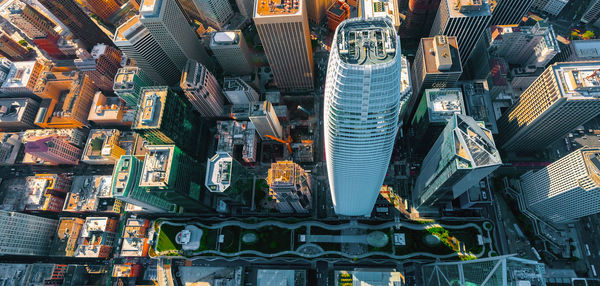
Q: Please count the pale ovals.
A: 3